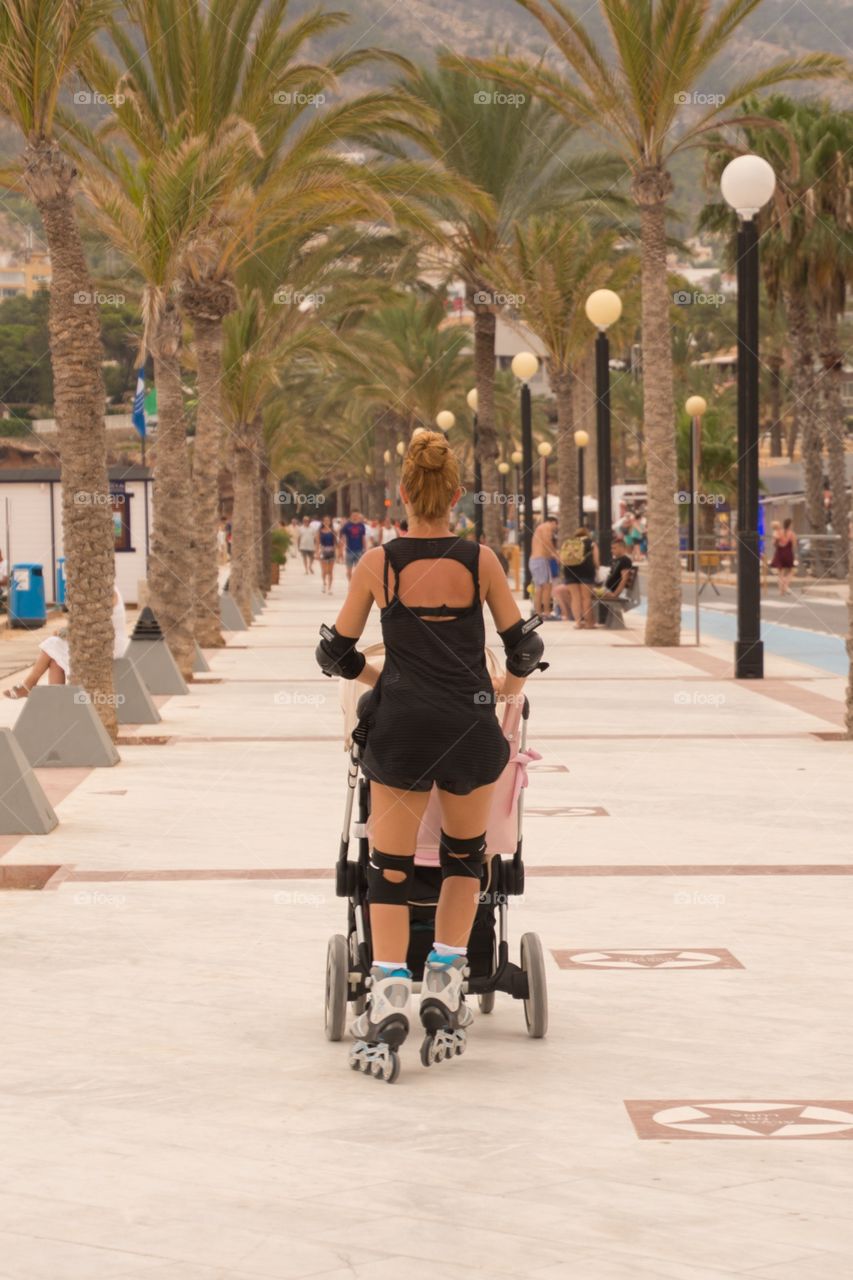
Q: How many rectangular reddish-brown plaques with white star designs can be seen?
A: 4